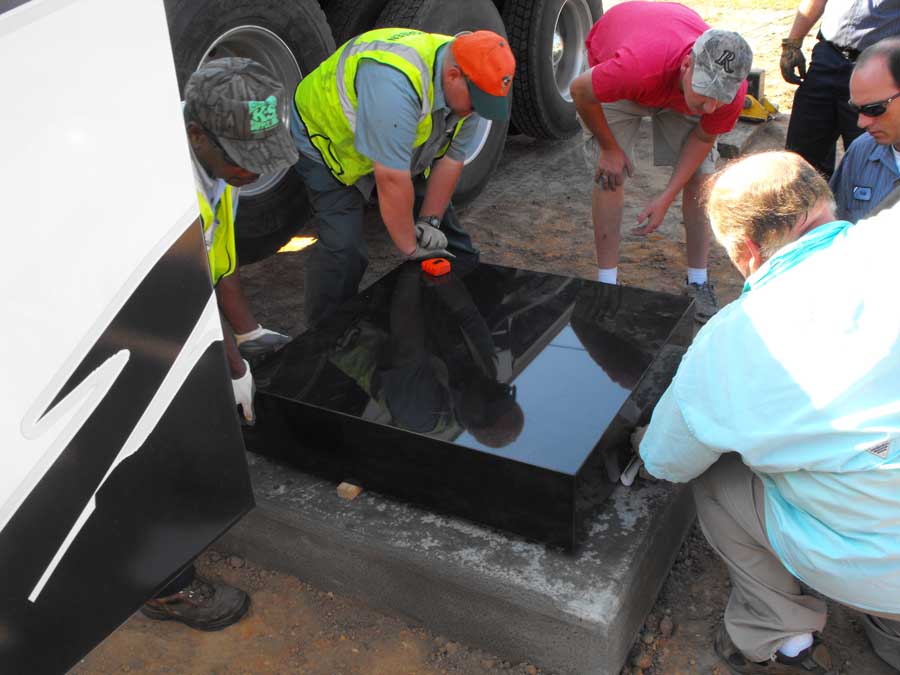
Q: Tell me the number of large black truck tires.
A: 4